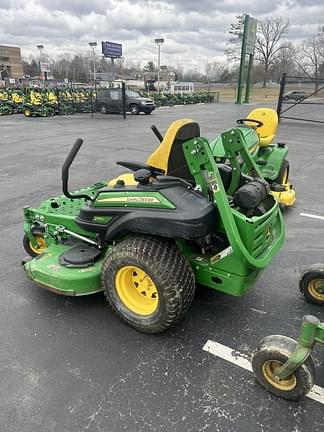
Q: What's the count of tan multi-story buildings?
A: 1